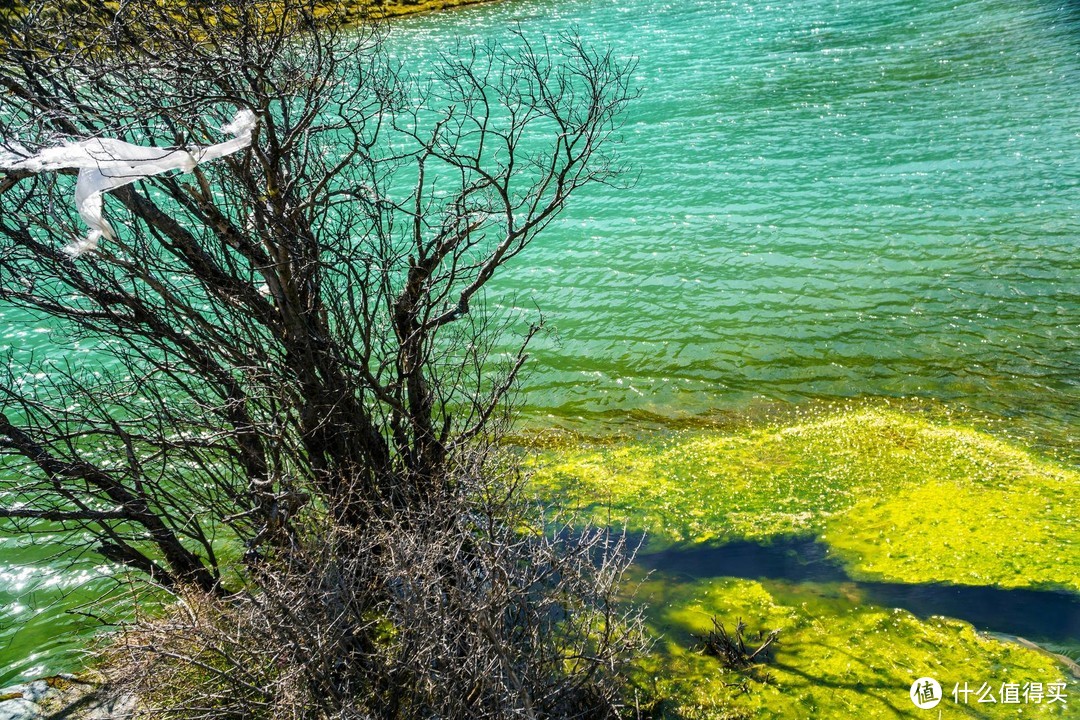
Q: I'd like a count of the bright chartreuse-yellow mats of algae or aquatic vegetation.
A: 2